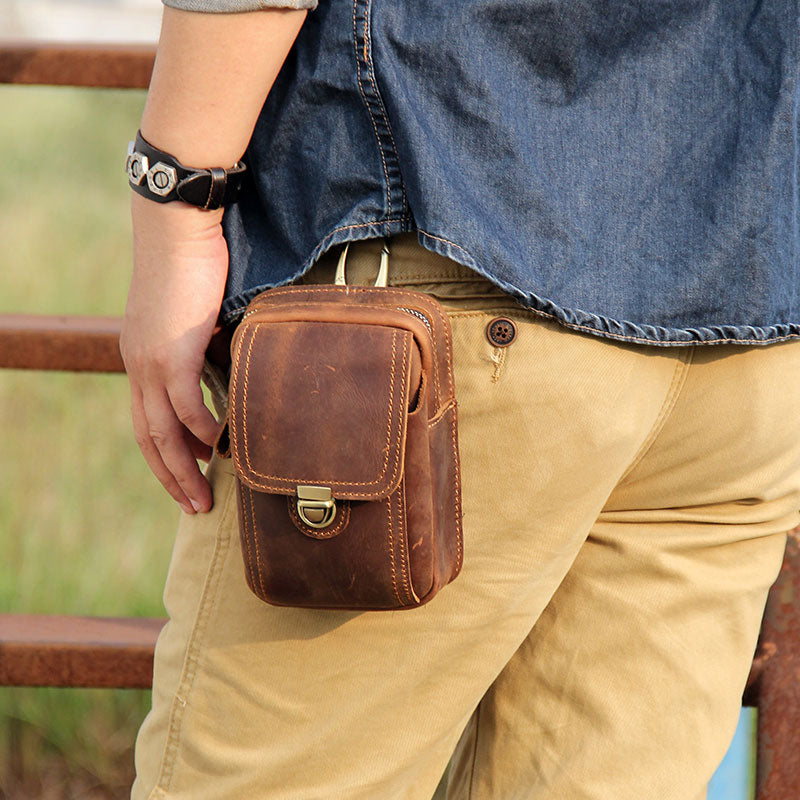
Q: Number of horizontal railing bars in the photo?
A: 3